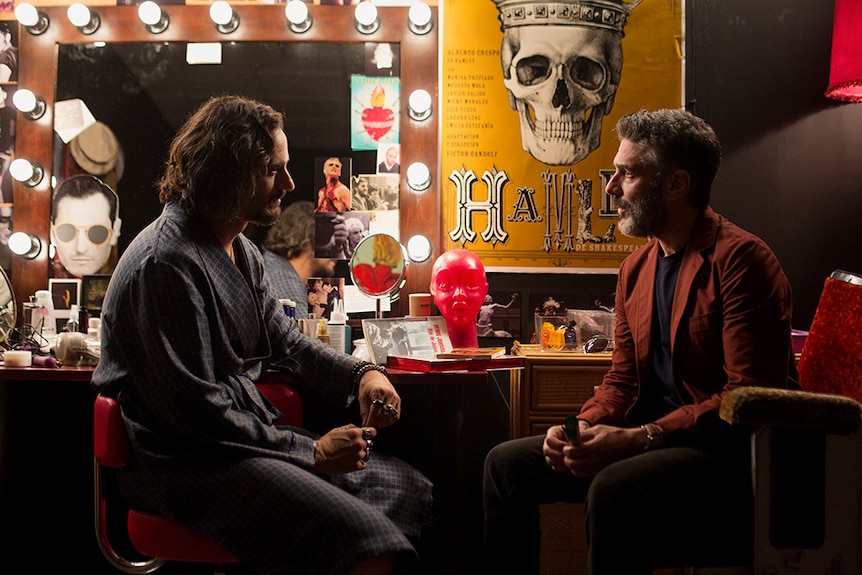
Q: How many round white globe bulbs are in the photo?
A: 13